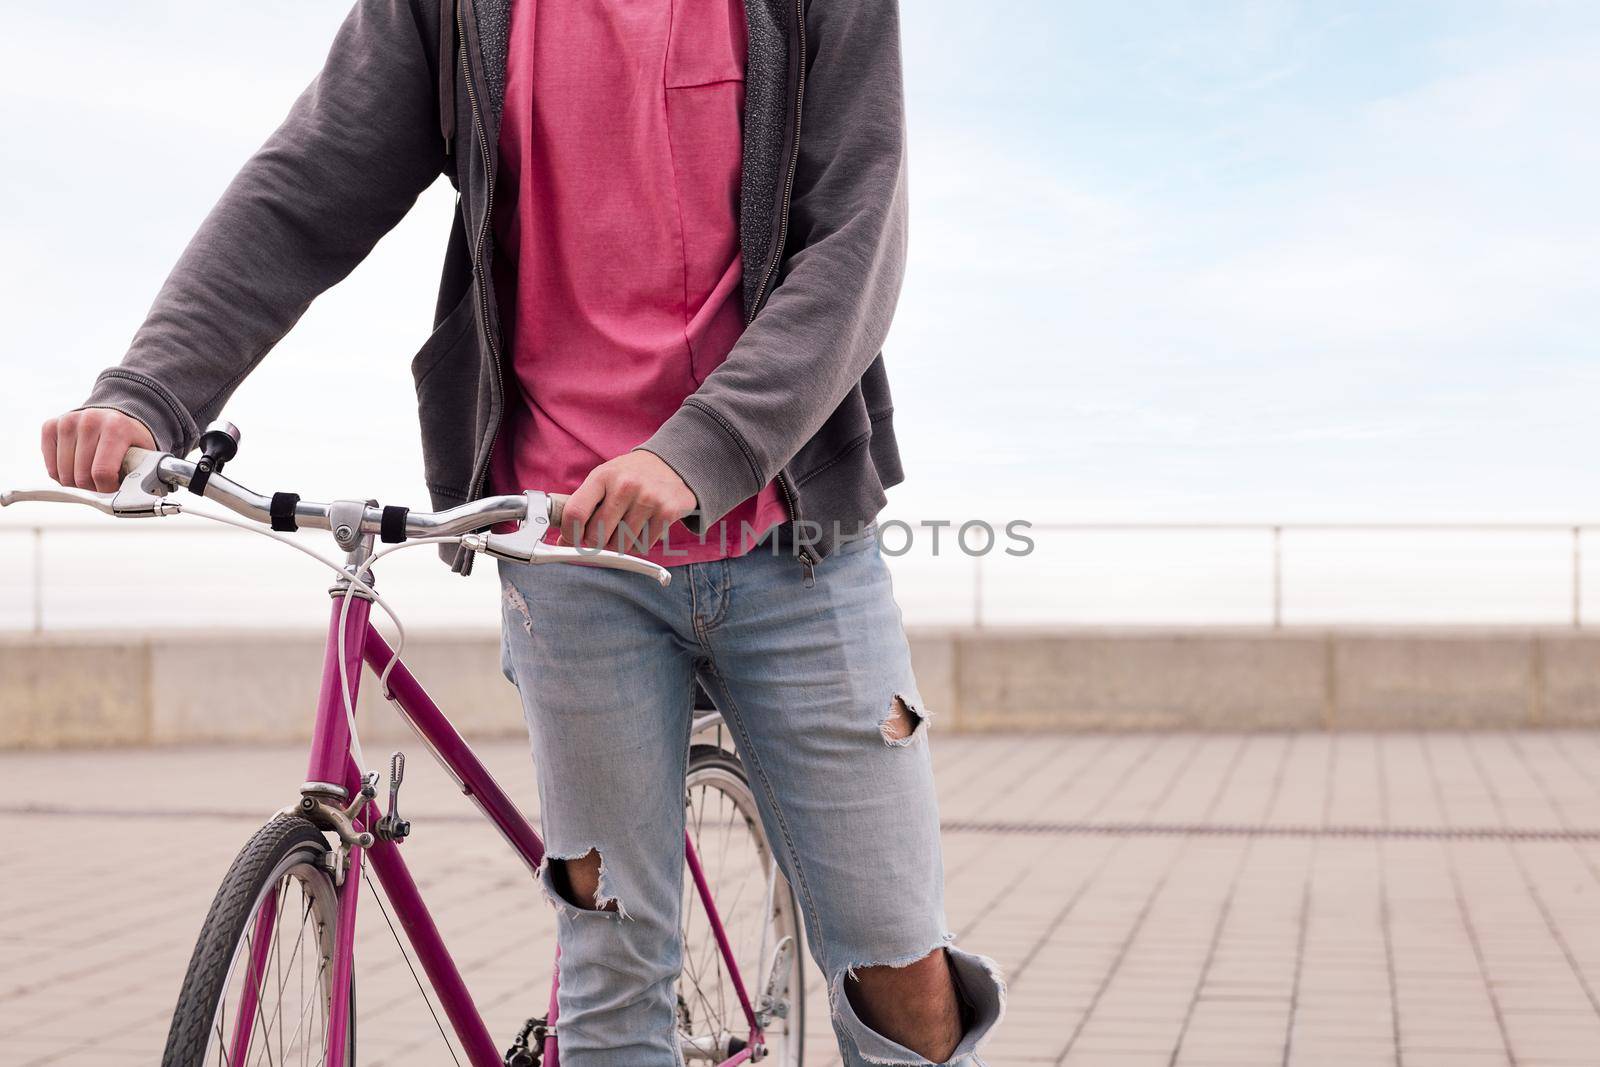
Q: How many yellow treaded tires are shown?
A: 0